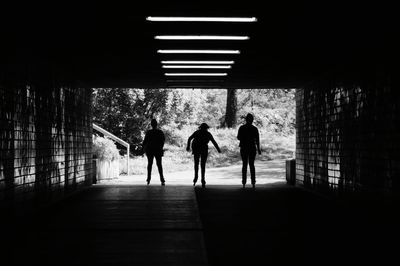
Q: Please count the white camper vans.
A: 0